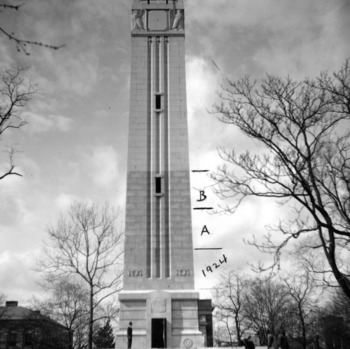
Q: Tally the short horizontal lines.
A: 3